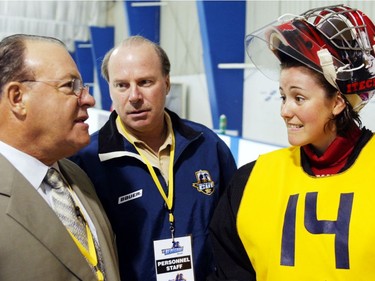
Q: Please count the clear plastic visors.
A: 1